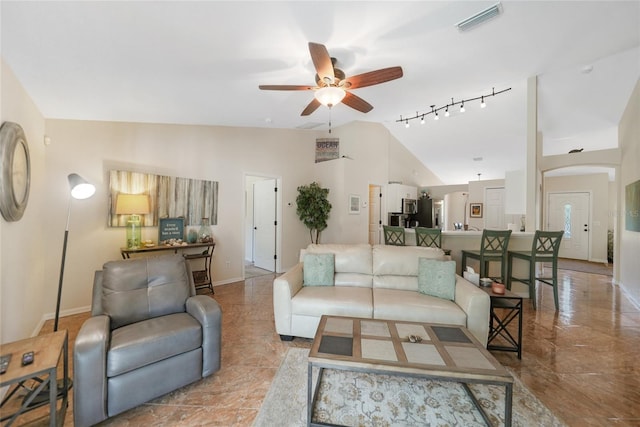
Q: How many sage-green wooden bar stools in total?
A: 4